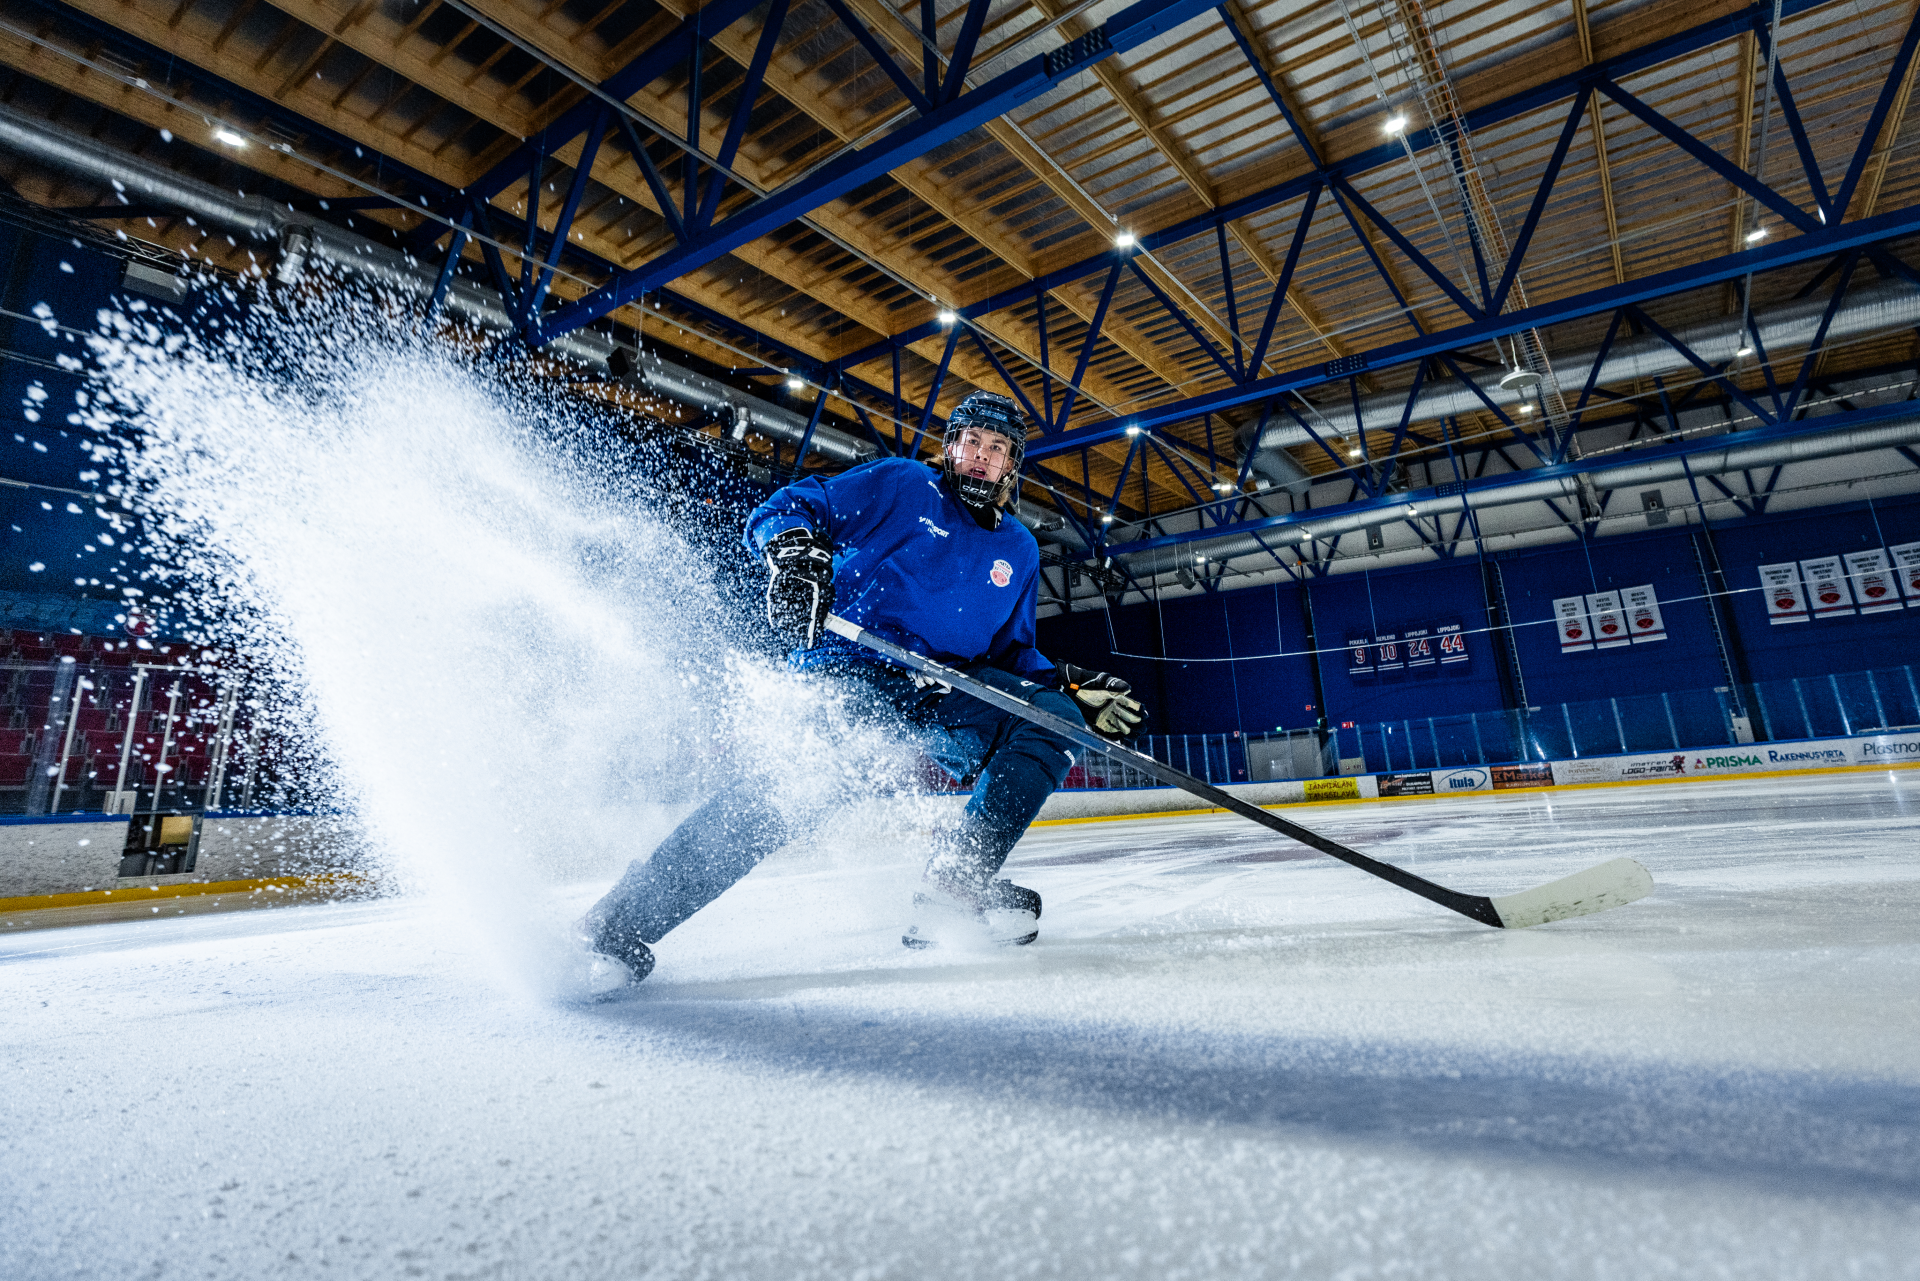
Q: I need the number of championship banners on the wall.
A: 7